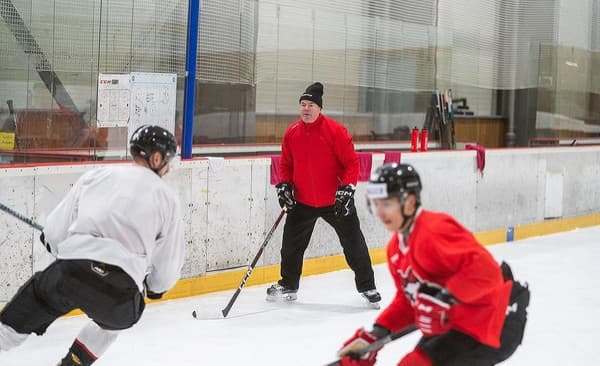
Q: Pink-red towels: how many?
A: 4